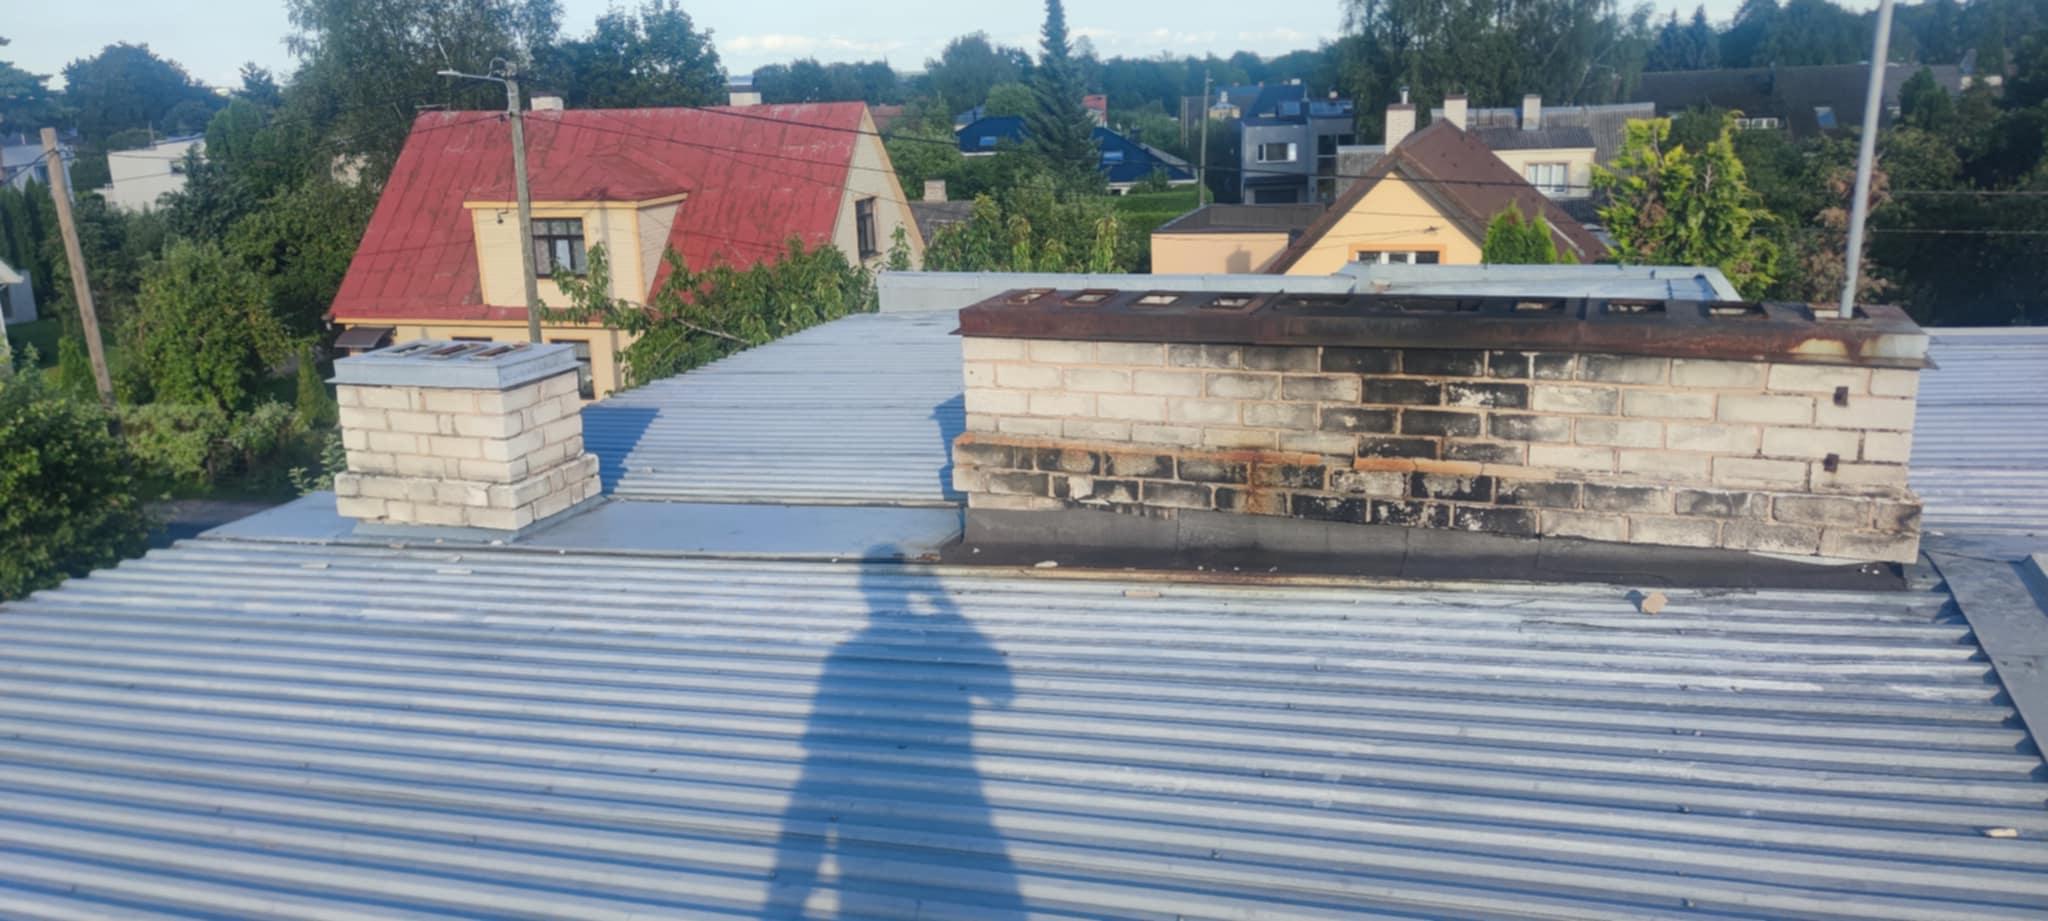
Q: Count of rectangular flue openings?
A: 13